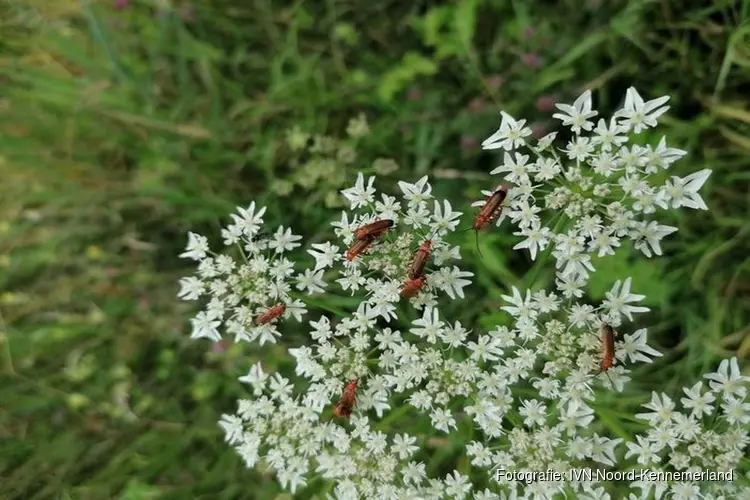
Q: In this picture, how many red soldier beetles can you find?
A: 8